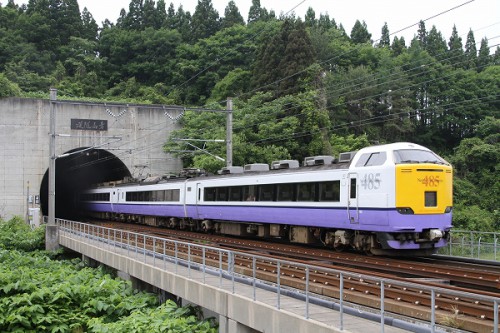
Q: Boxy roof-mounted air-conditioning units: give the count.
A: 5